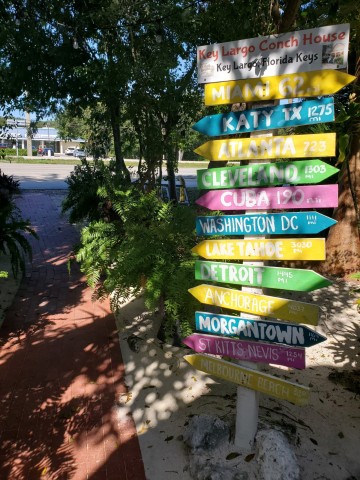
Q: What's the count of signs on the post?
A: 13